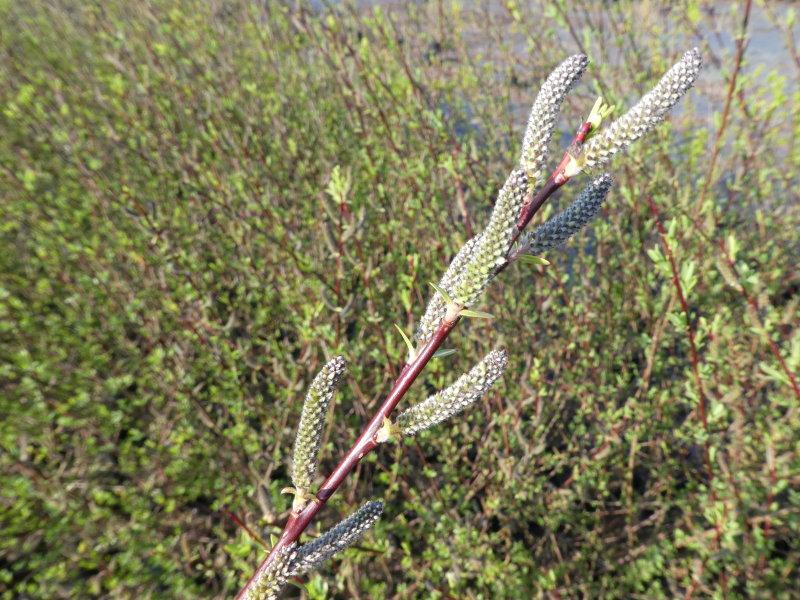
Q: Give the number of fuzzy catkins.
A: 9